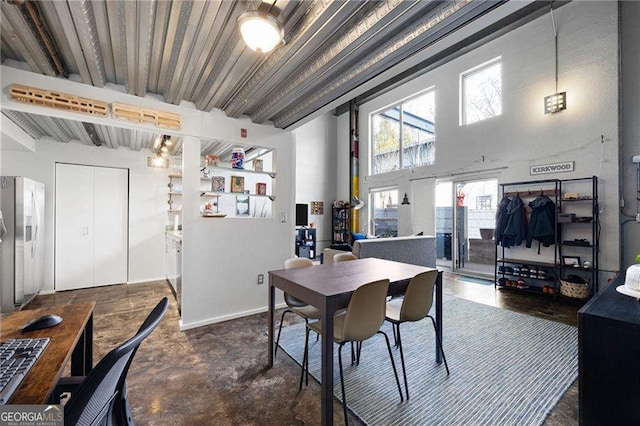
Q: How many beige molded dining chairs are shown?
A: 4